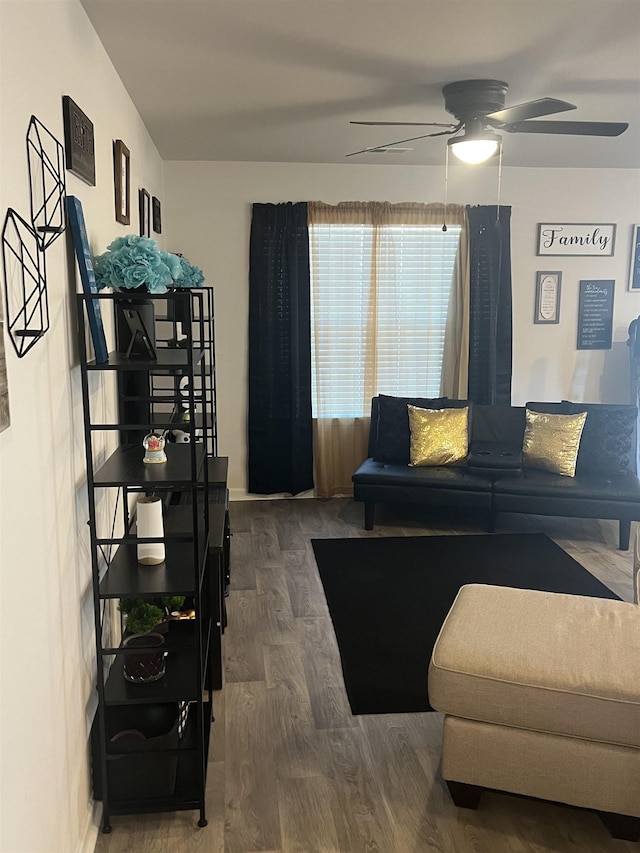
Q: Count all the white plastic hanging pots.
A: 0